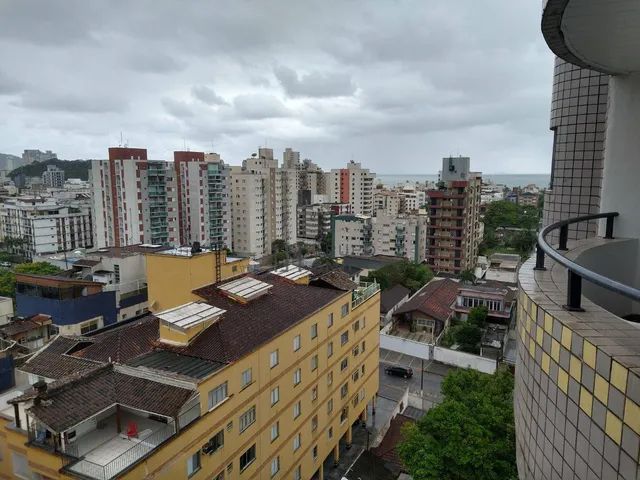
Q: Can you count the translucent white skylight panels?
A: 3